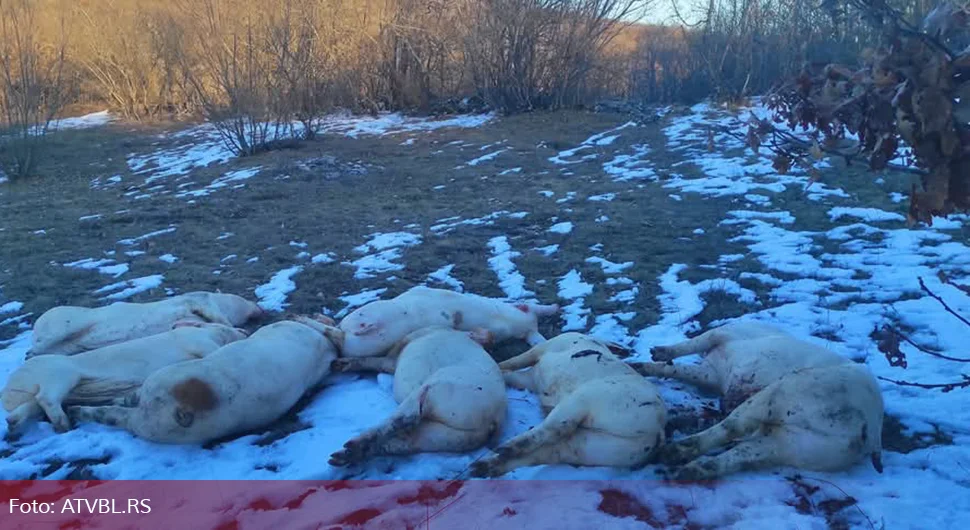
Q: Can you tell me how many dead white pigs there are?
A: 7